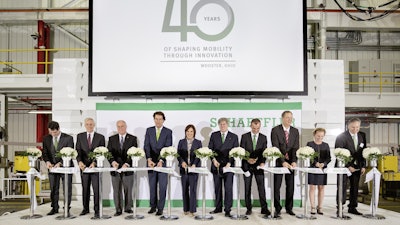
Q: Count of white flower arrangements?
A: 11